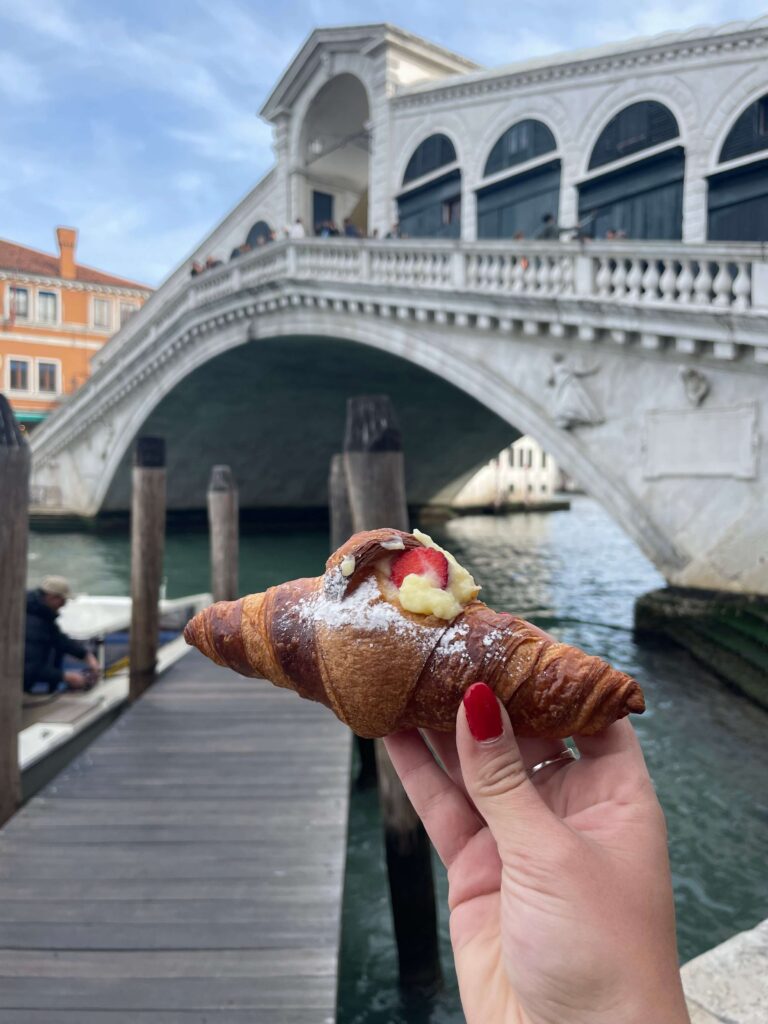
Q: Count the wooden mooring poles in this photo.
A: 5